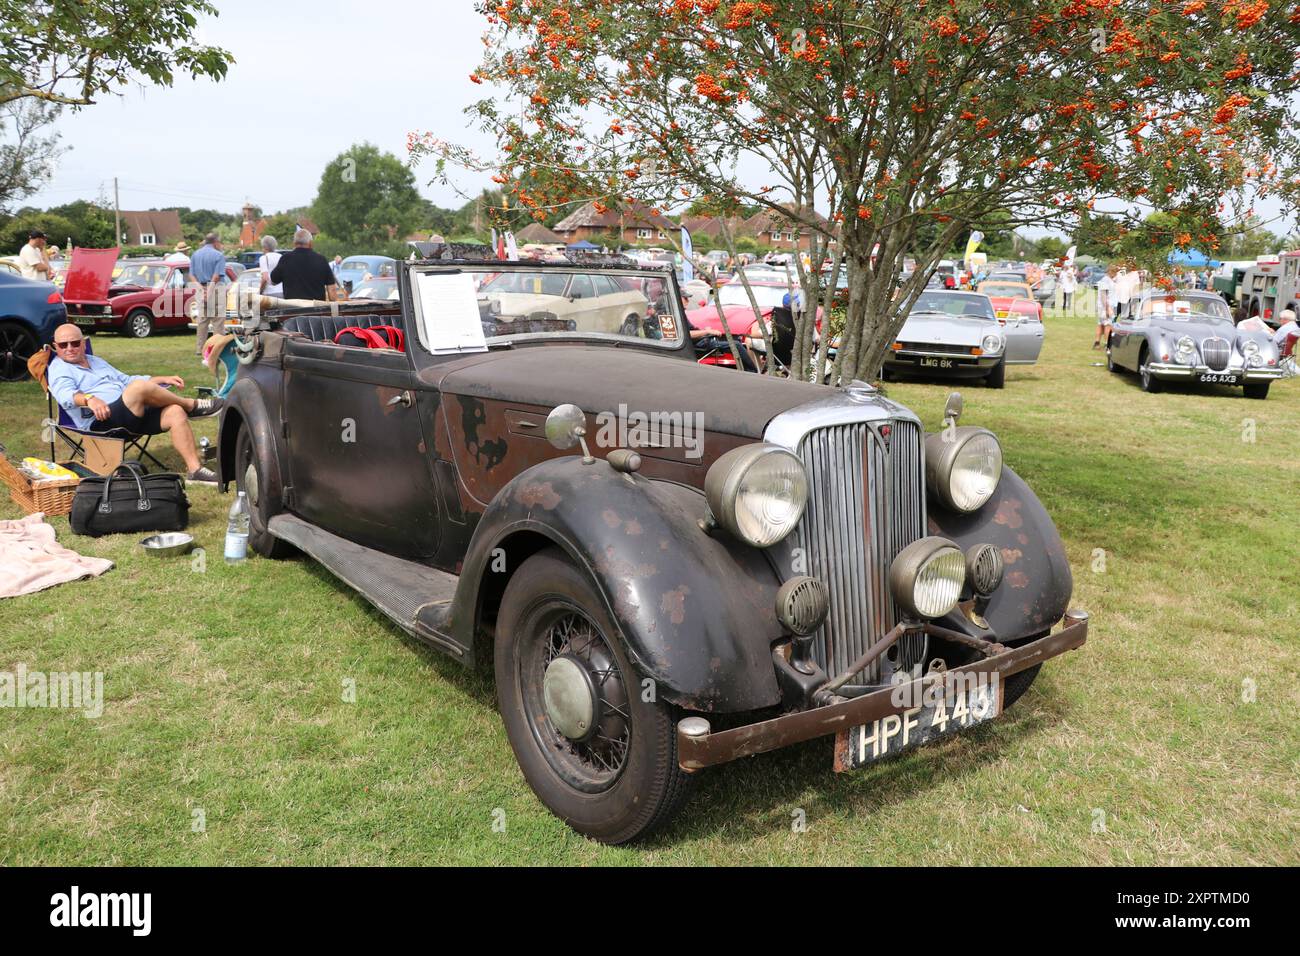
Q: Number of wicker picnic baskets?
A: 1